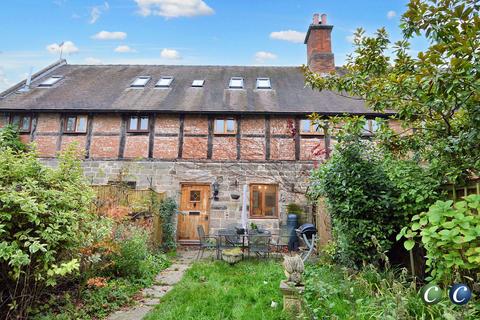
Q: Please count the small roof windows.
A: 6